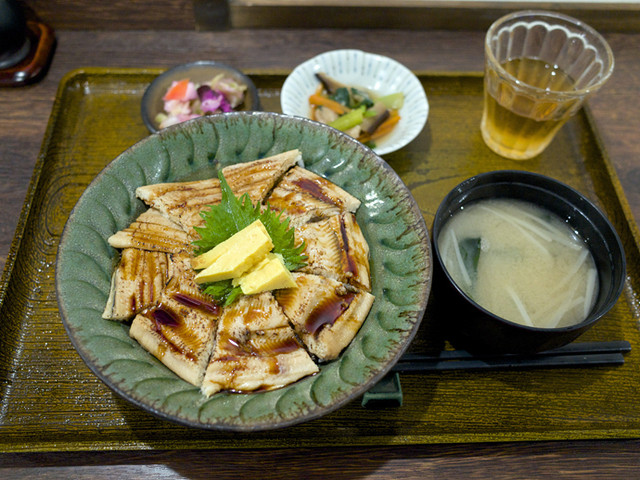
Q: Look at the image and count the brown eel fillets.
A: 8